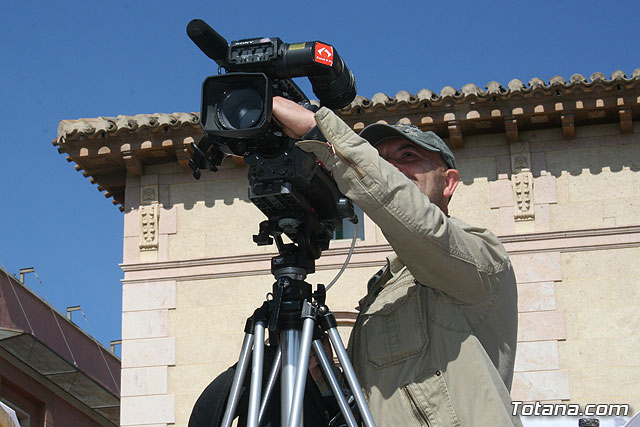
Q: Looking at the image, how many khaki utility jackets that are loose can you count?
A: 1